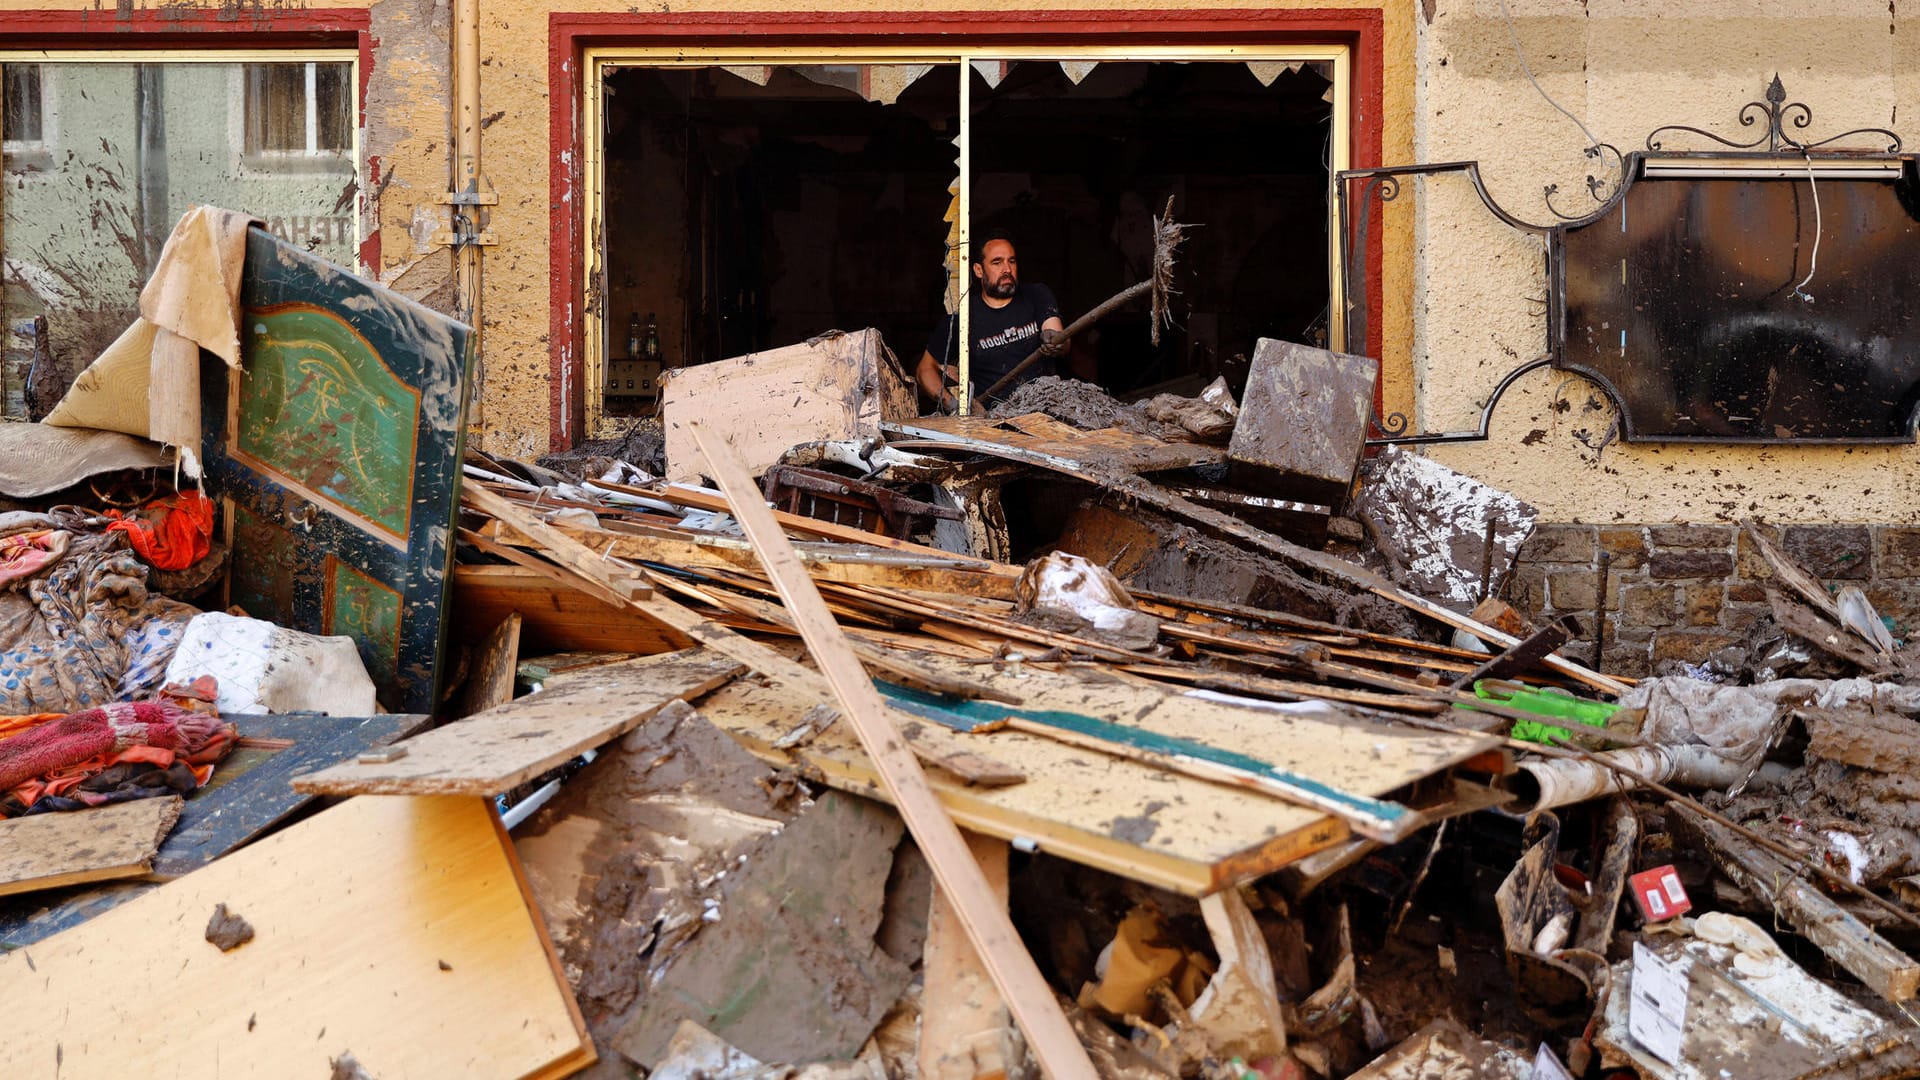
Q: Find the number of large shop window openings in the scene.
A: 2